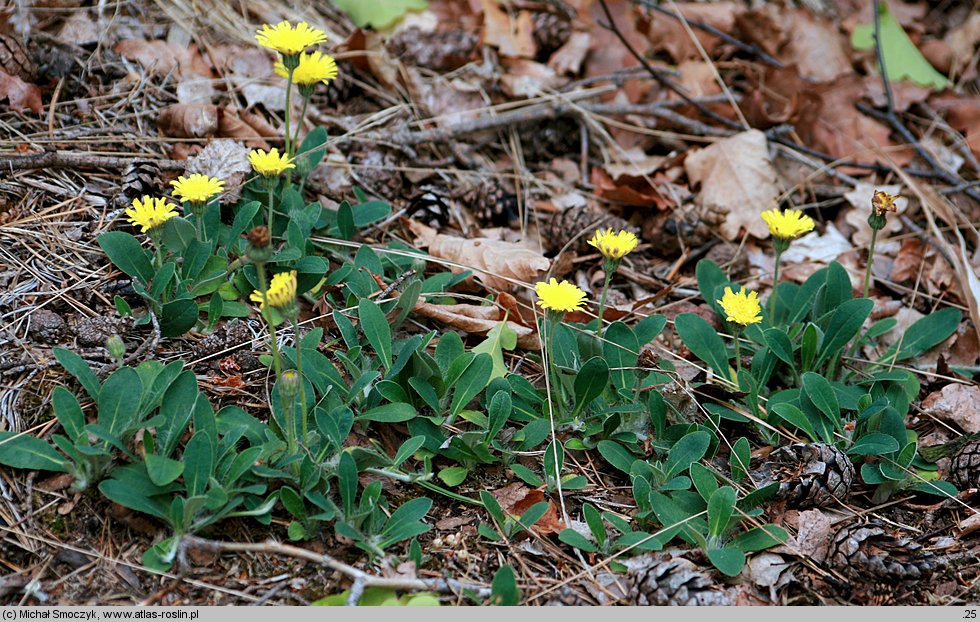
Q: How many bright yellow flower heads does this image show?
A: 10